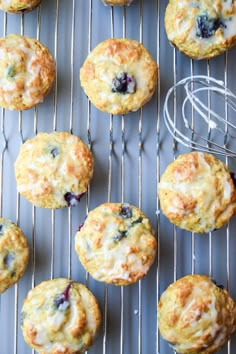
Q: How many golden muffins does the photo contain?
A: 11